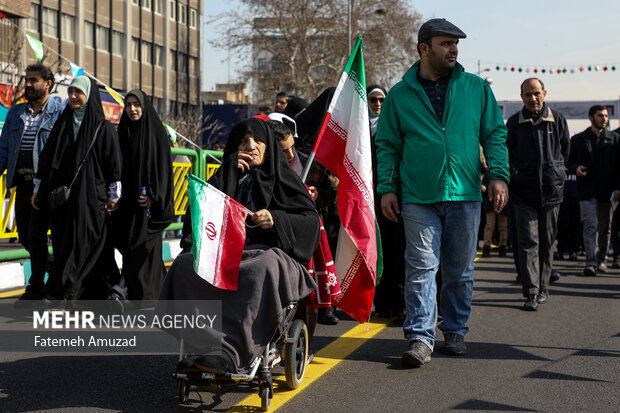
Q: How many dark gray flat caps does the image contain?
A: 1